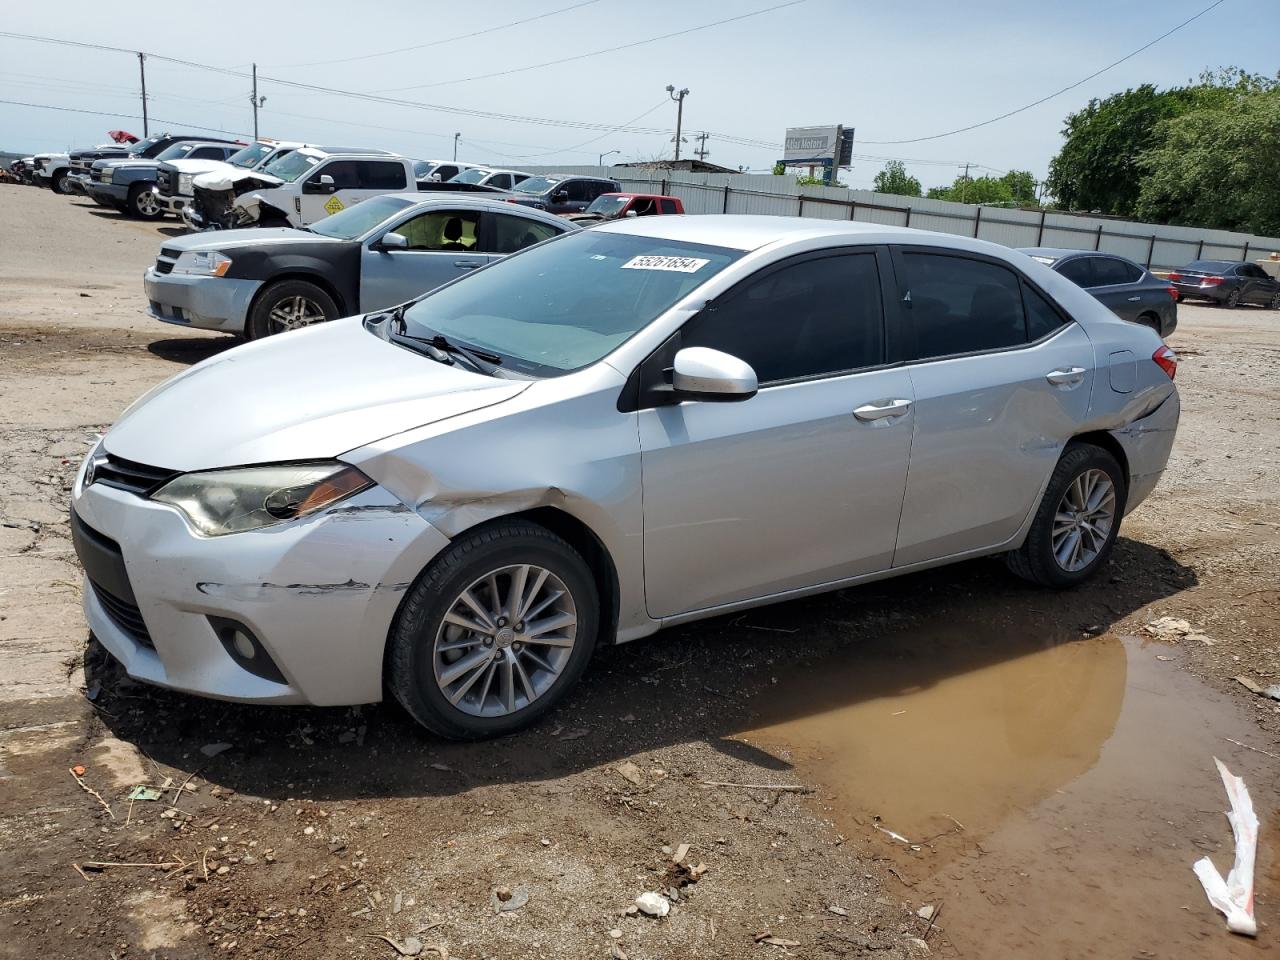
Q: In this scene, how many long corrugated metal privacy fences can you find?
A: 1